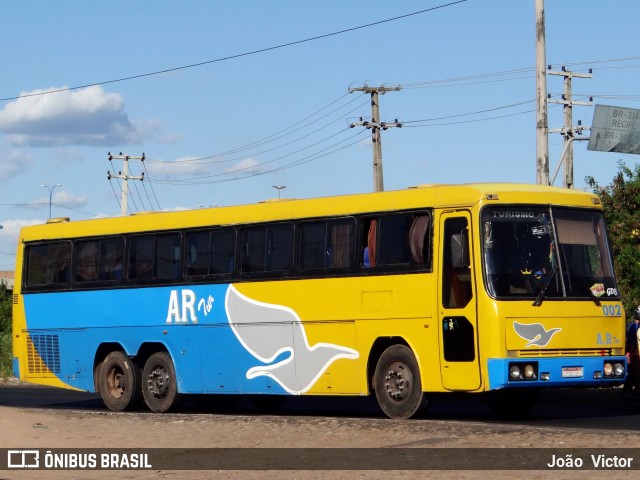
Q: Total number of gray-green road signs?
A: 1